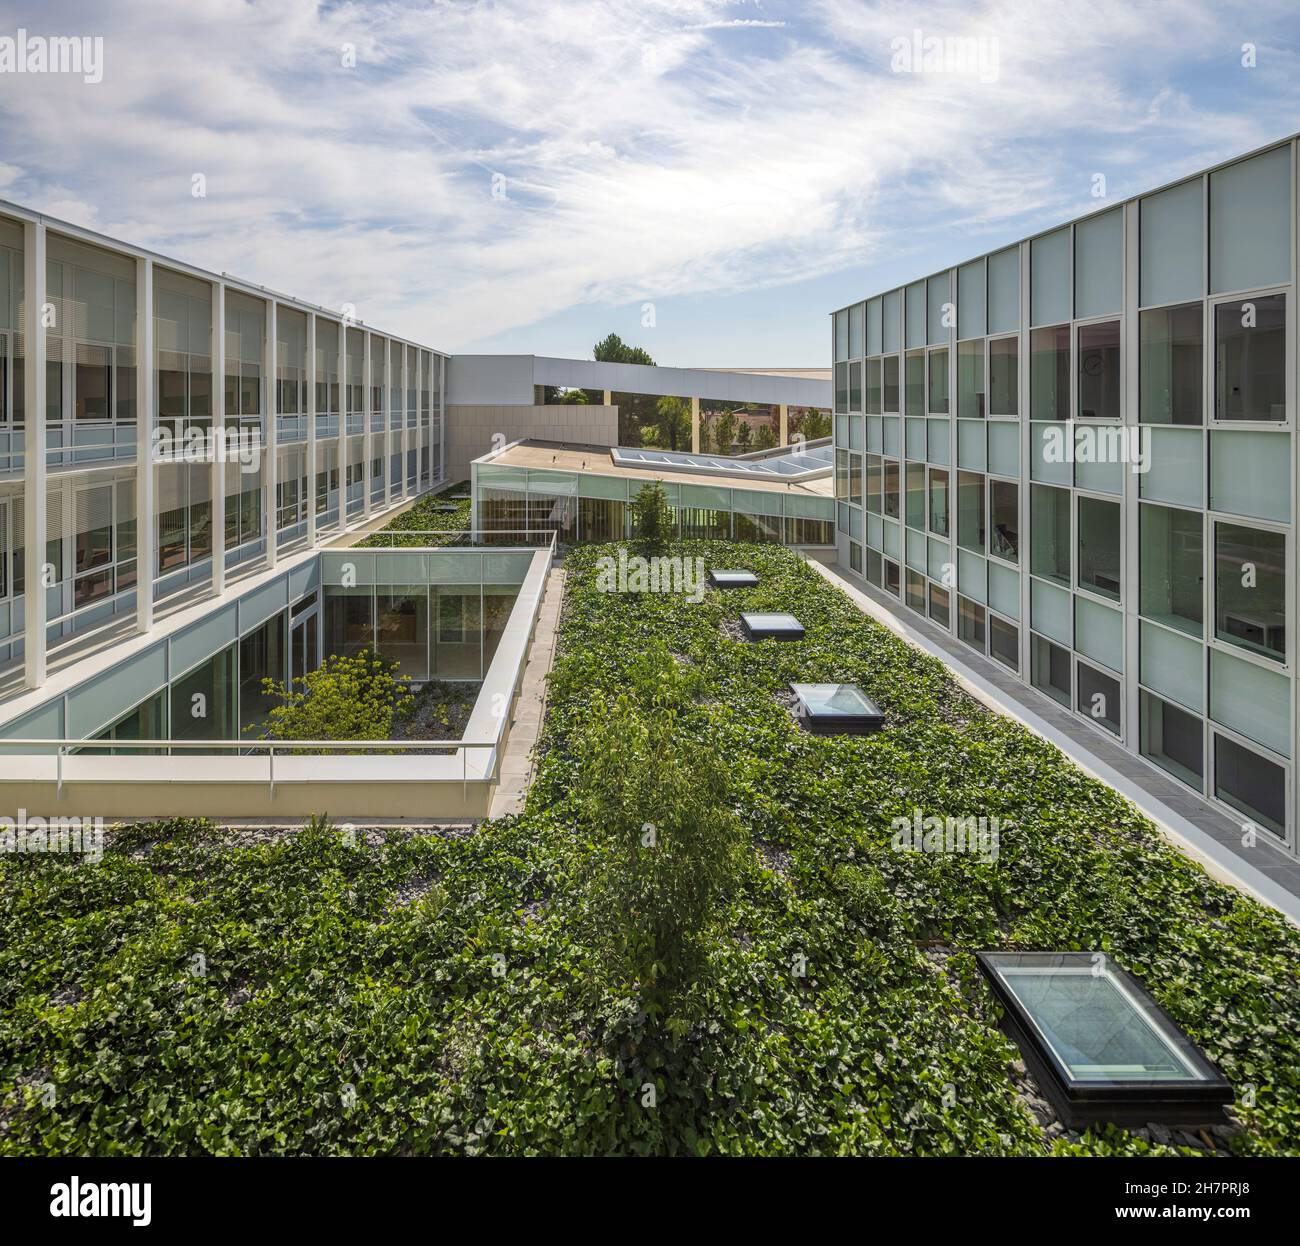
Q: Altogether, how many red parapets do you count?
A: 0